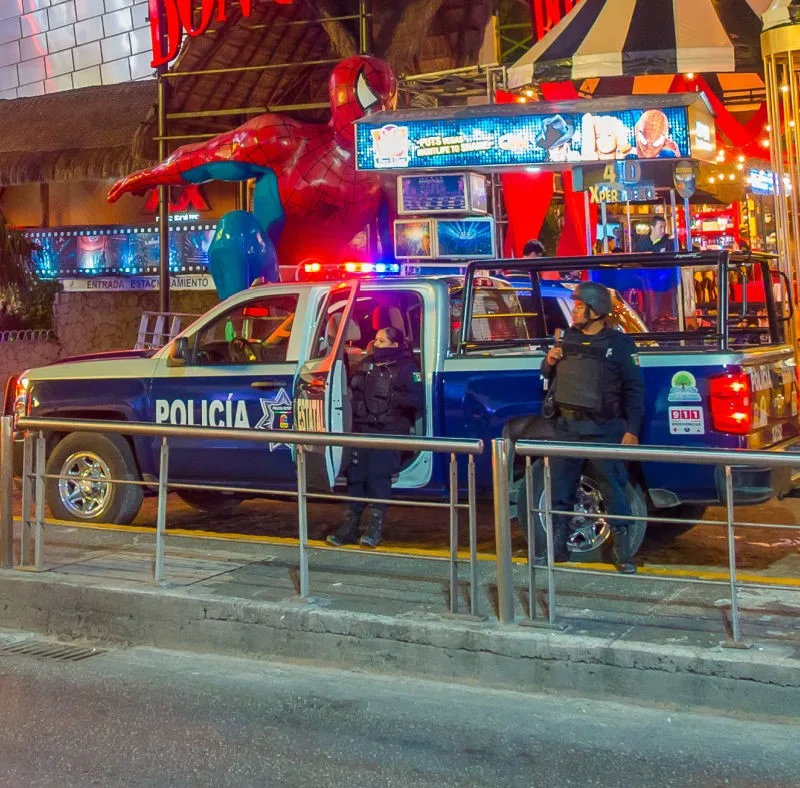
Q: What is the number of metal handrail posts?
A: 11